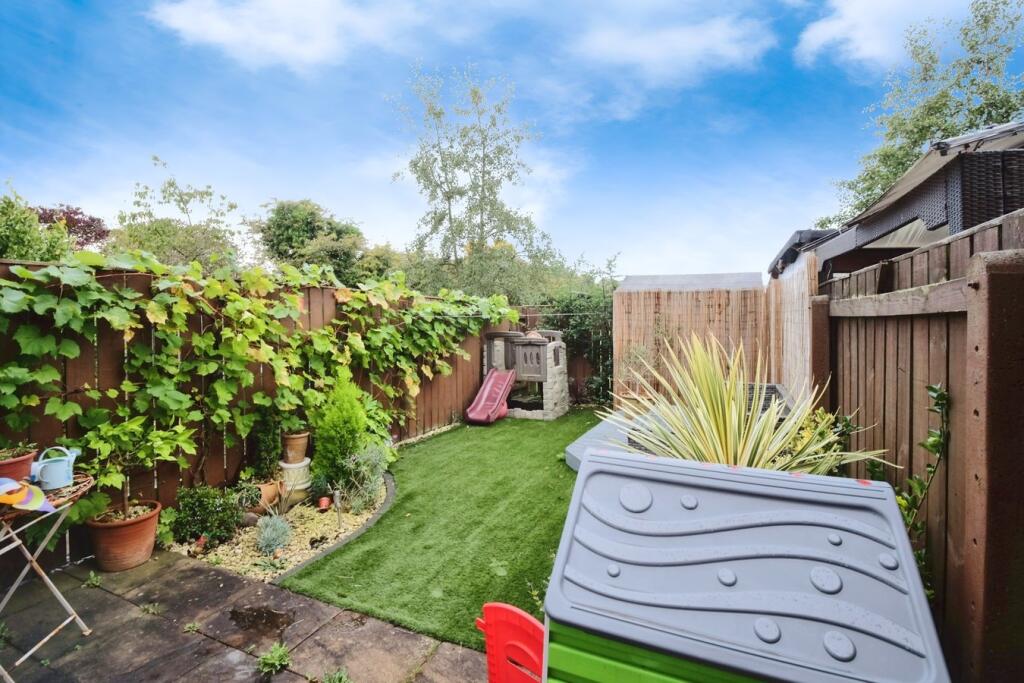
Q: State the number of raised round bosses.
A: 9